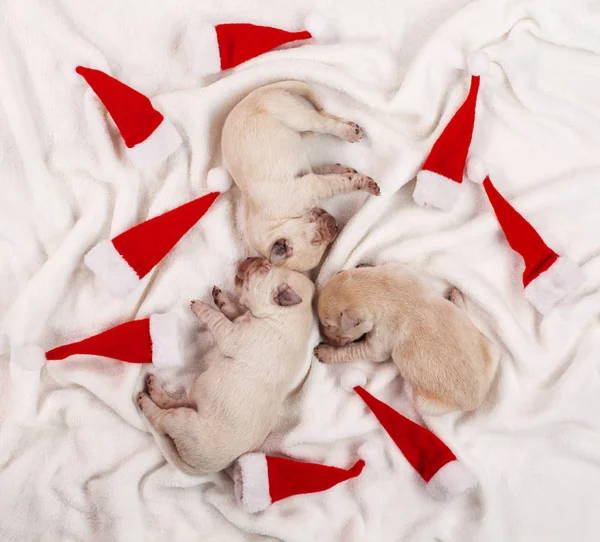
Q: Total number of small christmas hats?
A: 8